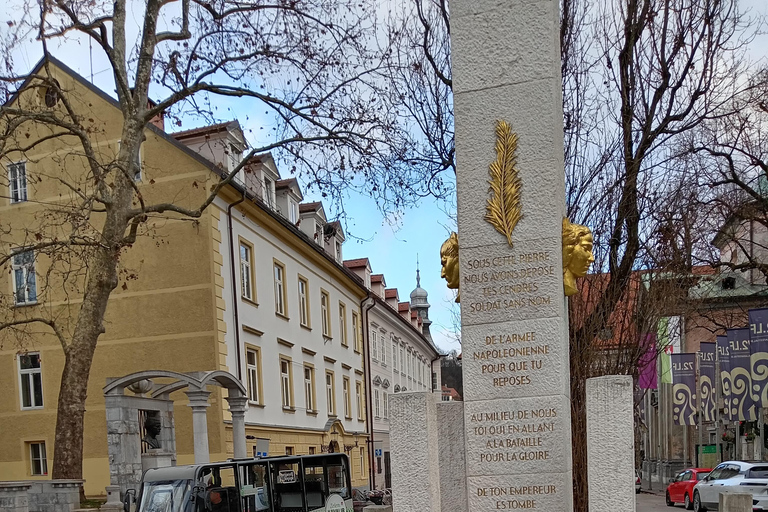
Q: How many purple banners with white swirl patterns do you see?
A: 5